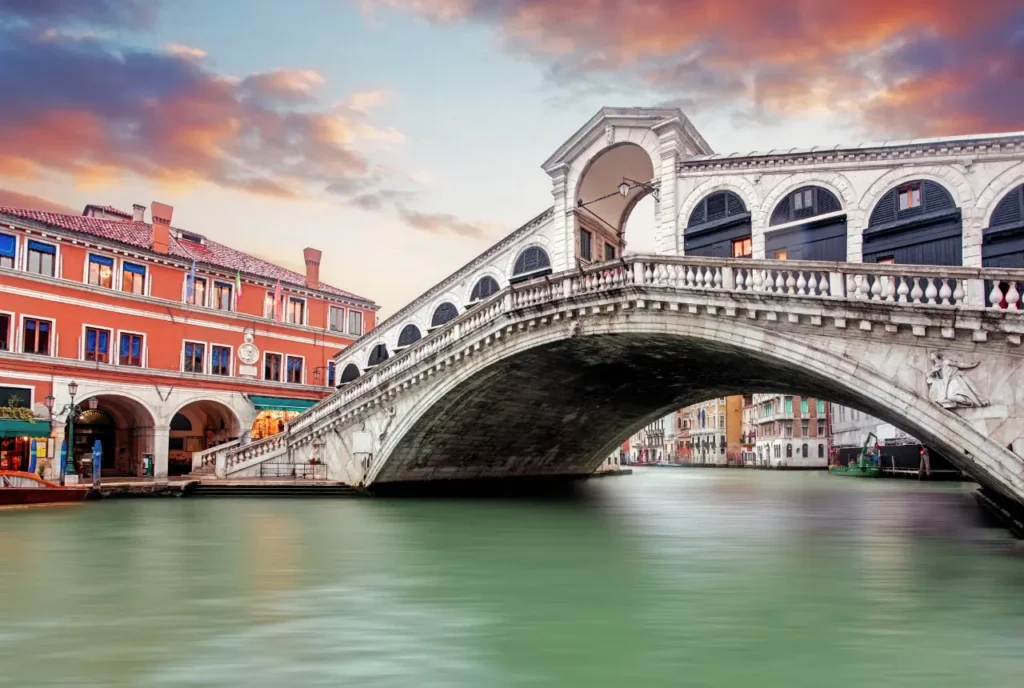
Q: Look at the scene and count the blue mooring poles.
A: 3